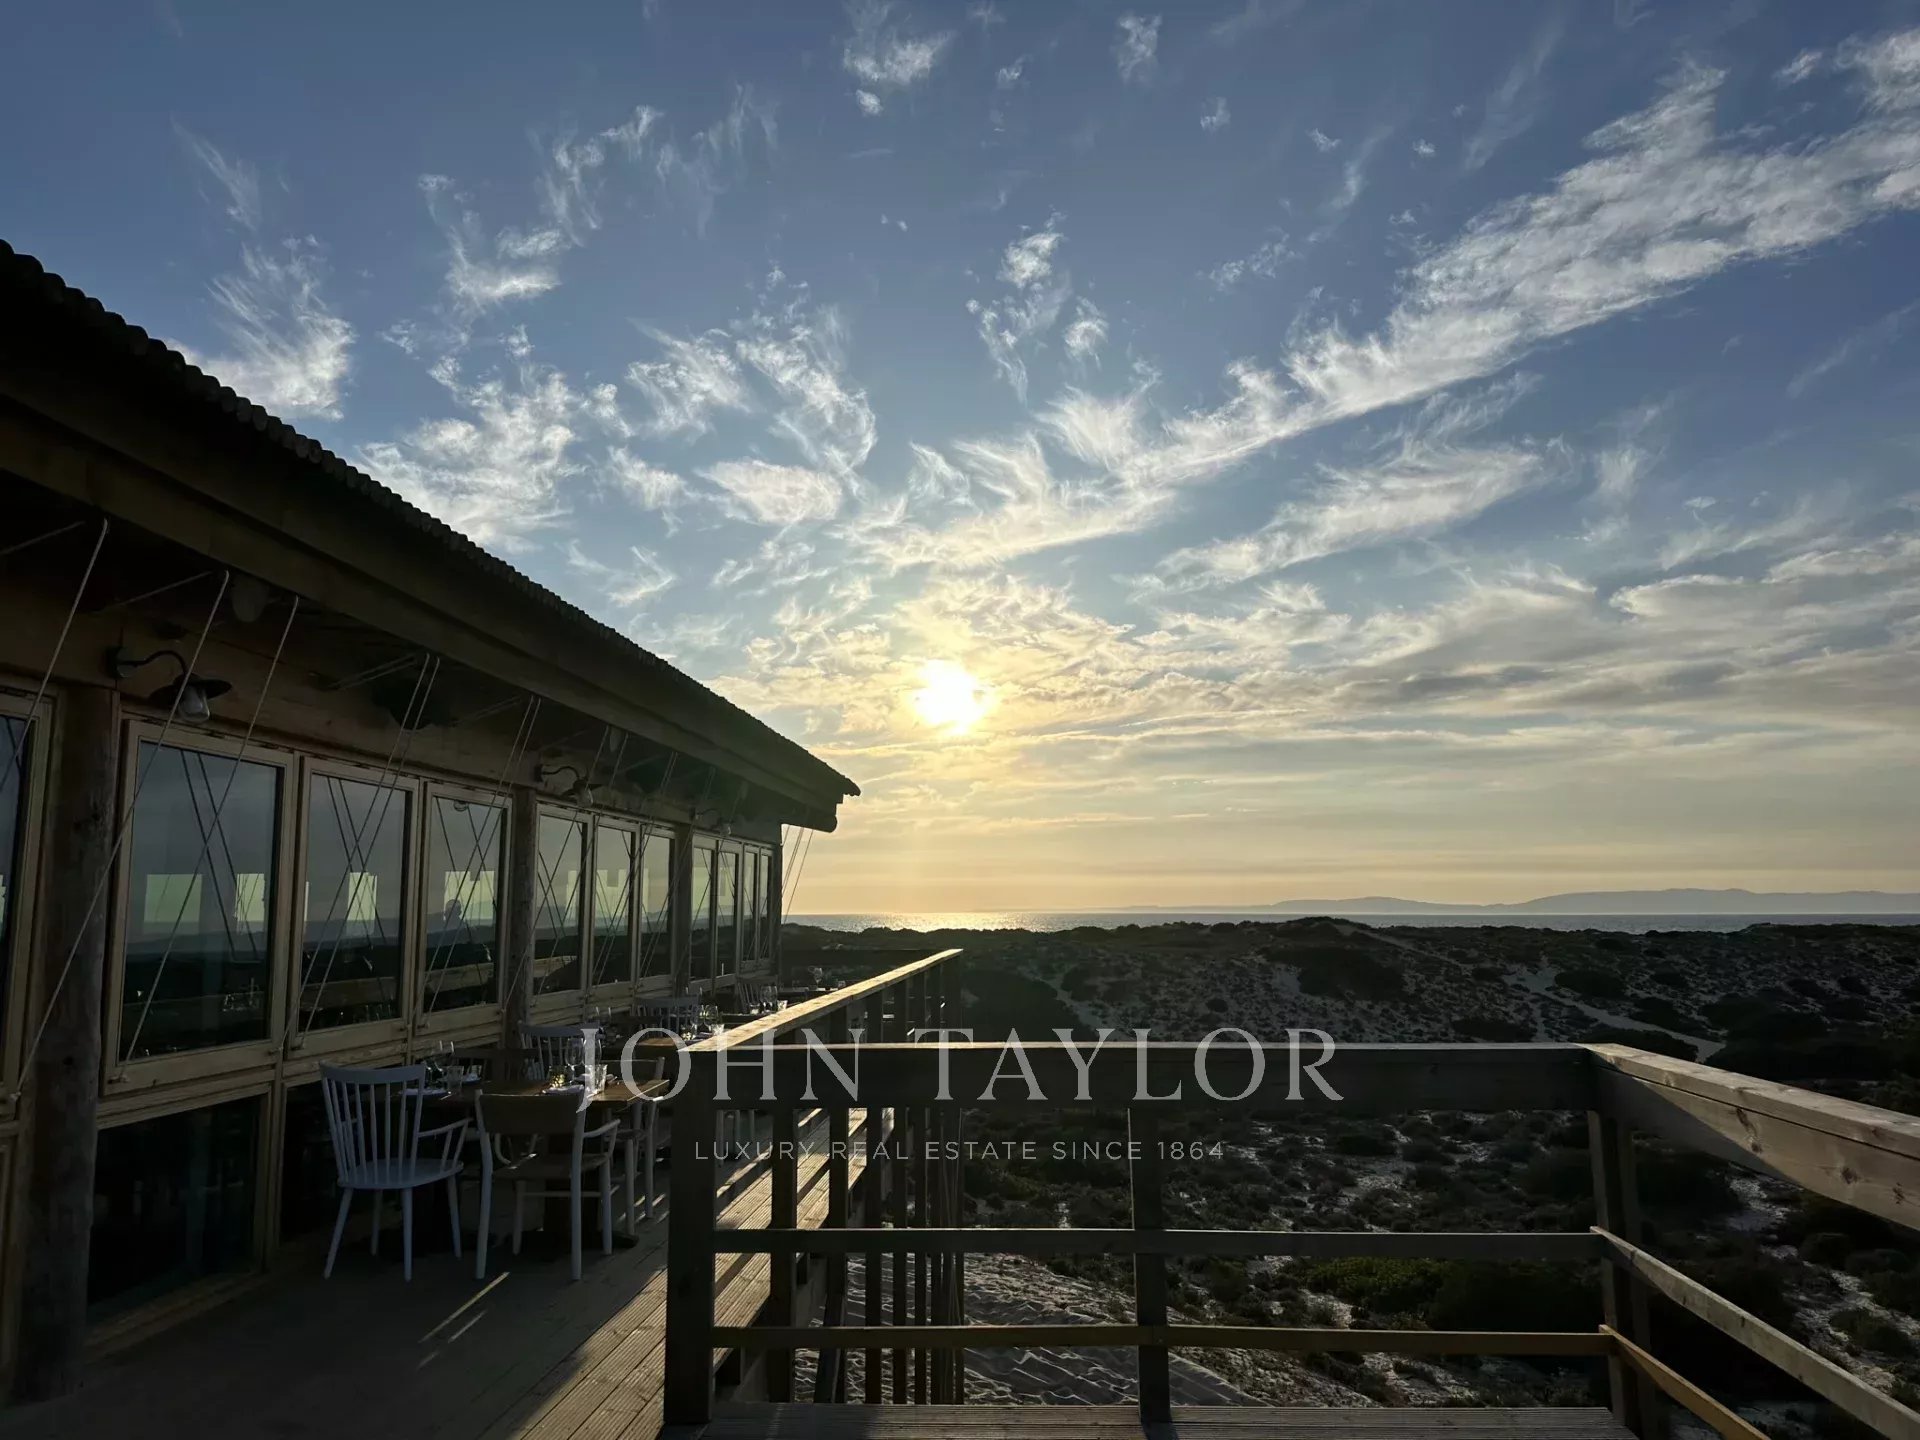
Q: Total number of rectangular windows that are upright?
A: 11